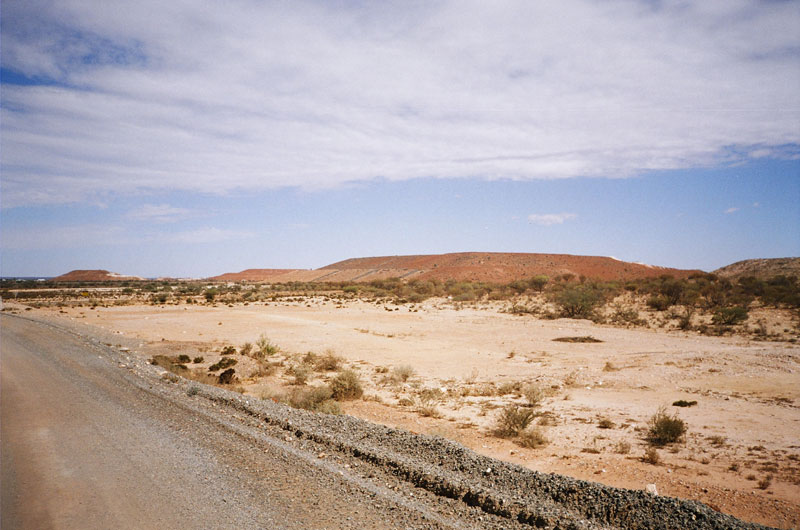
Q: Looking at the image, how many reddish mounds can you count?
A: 3